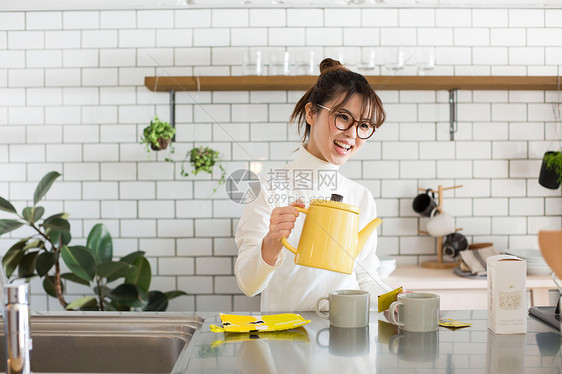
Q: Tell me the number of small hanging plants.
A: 3